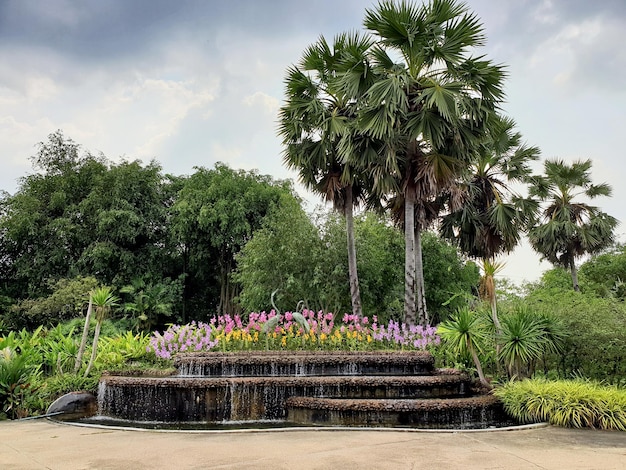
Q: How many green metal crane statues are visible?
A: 2